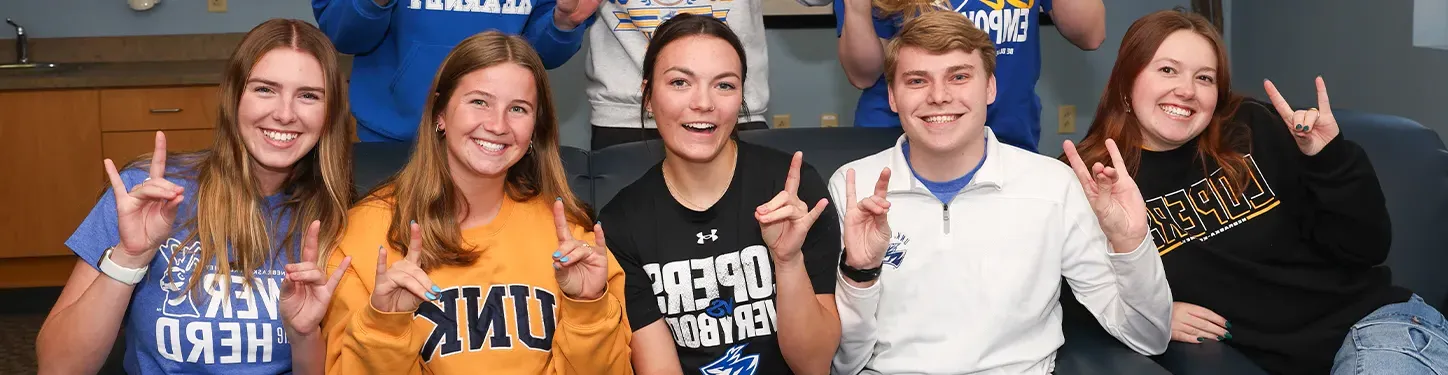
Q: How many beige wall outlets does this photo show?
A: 4